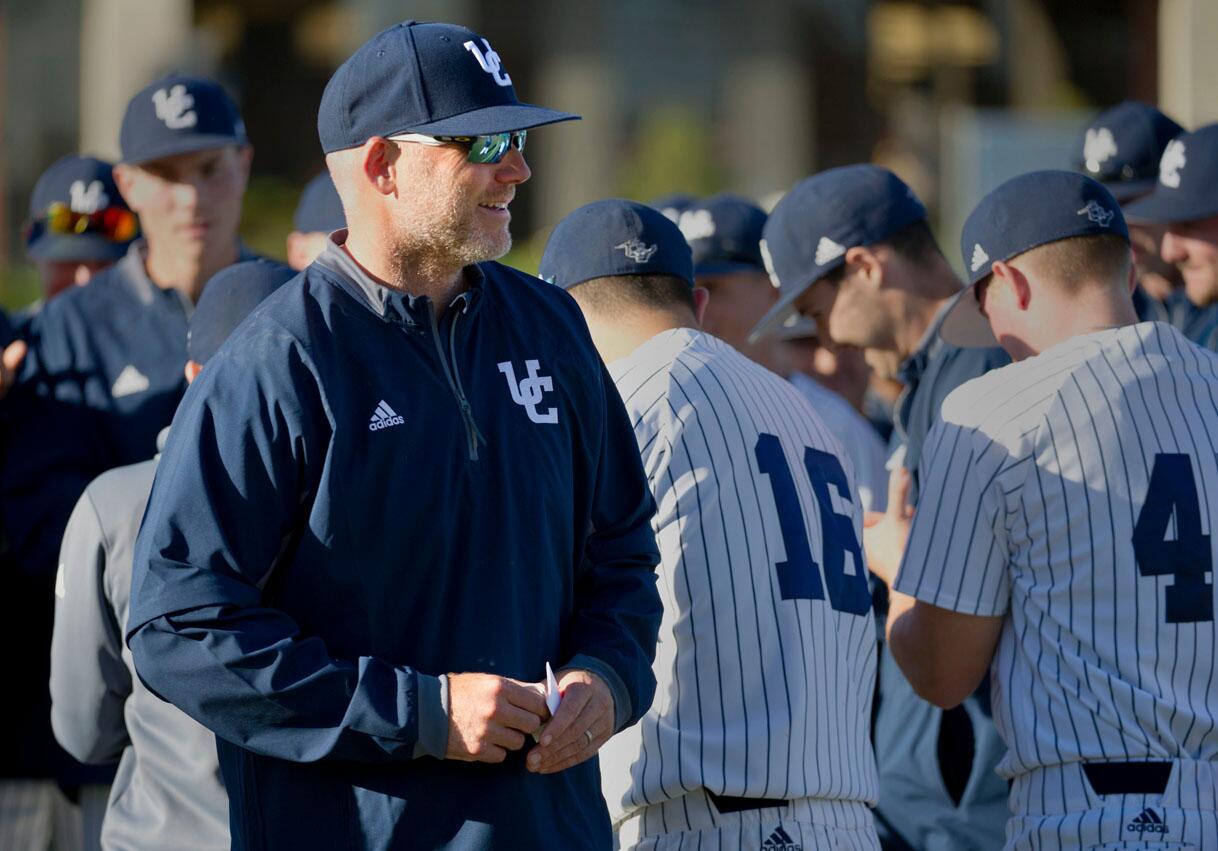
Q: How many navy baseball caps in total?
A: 12